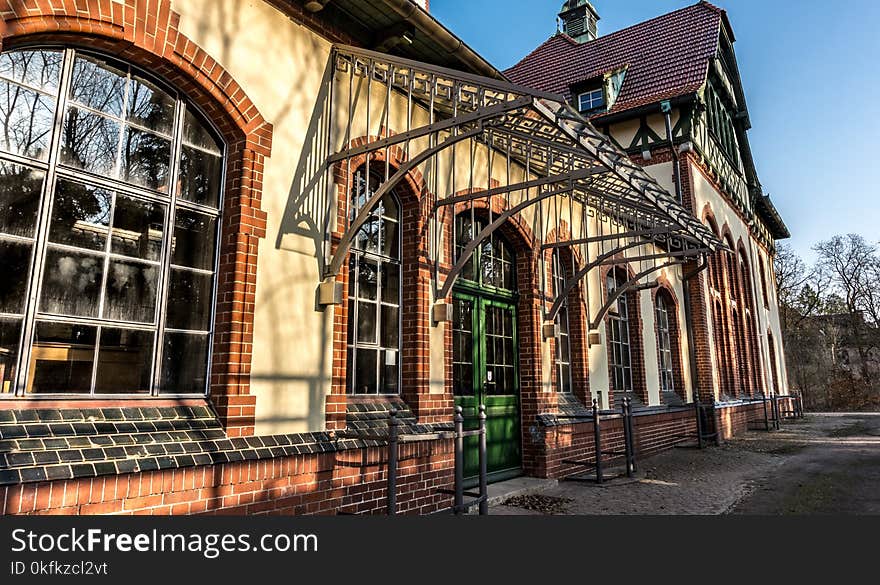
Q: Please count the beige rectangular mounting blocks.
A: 4